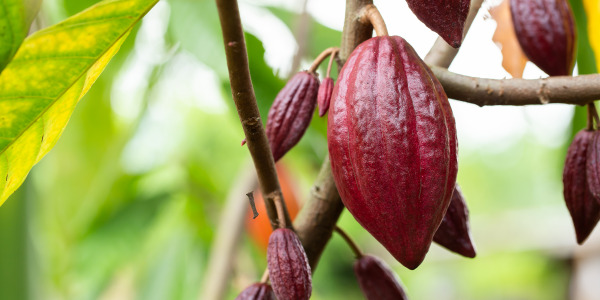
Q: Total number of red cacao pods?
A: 11